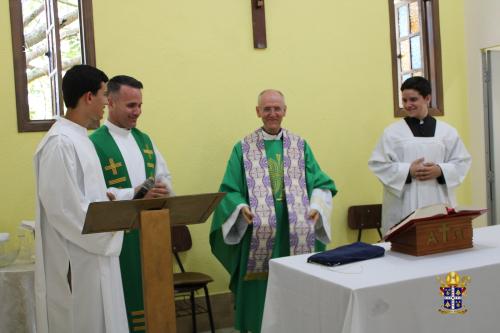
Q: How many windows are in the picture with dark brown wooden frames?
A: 2